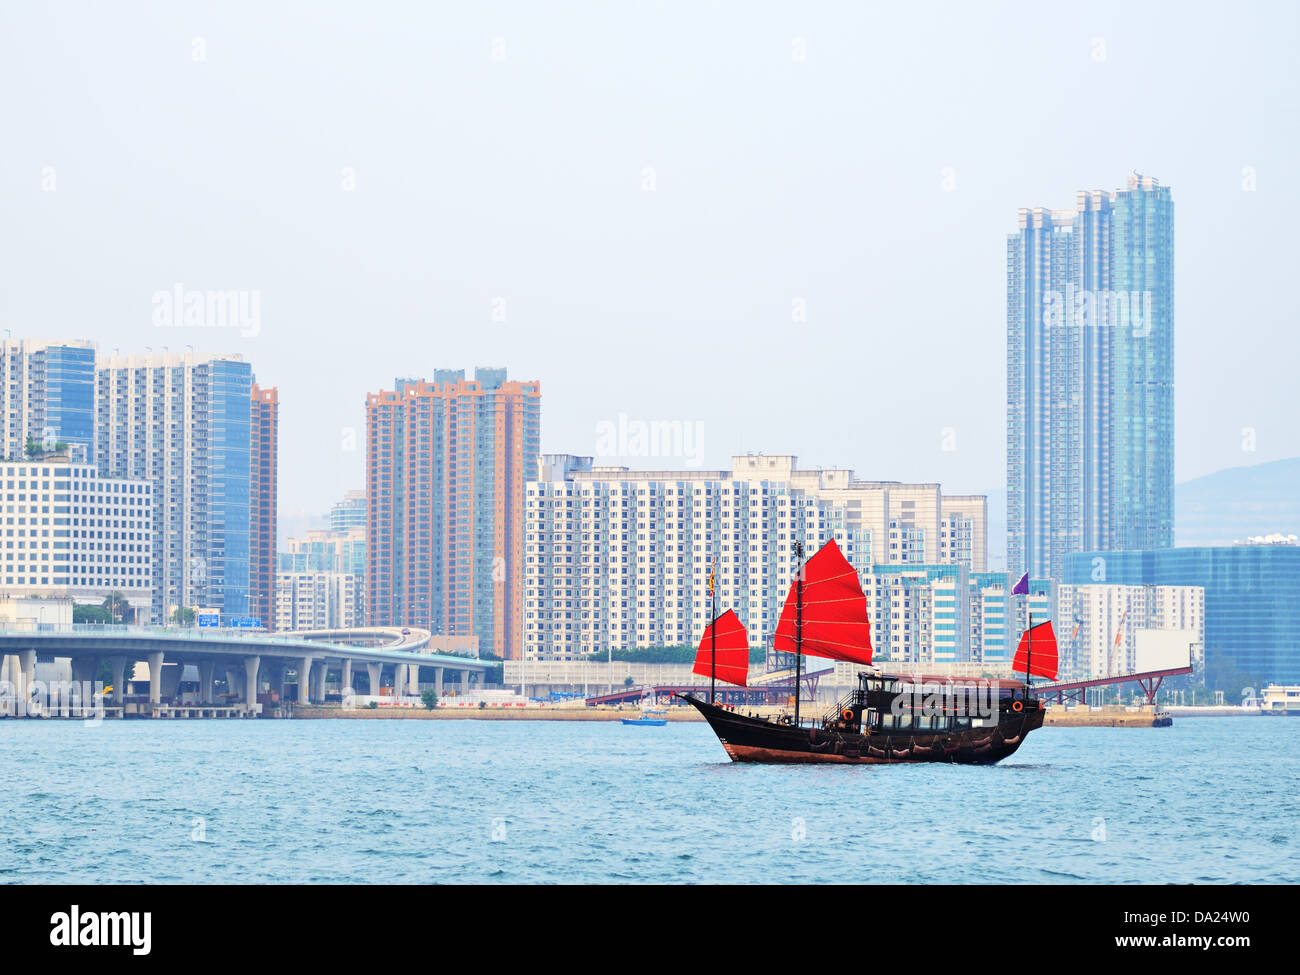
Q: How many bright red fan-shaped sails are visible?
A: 3